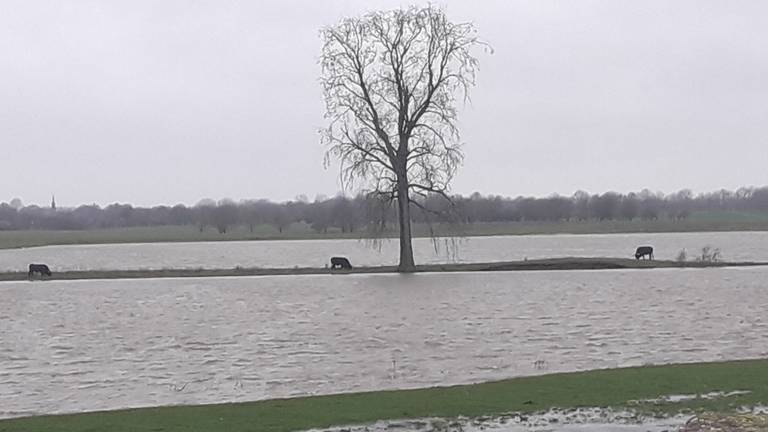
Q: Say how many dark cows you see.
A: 3